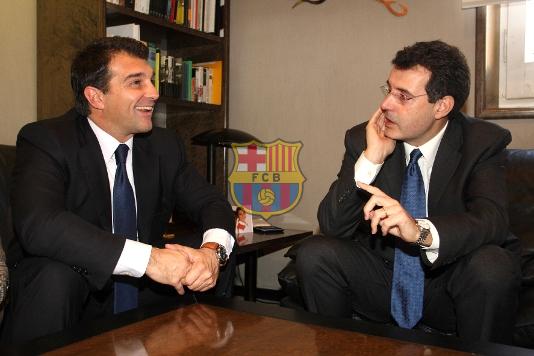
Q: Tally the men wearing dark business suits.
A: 2